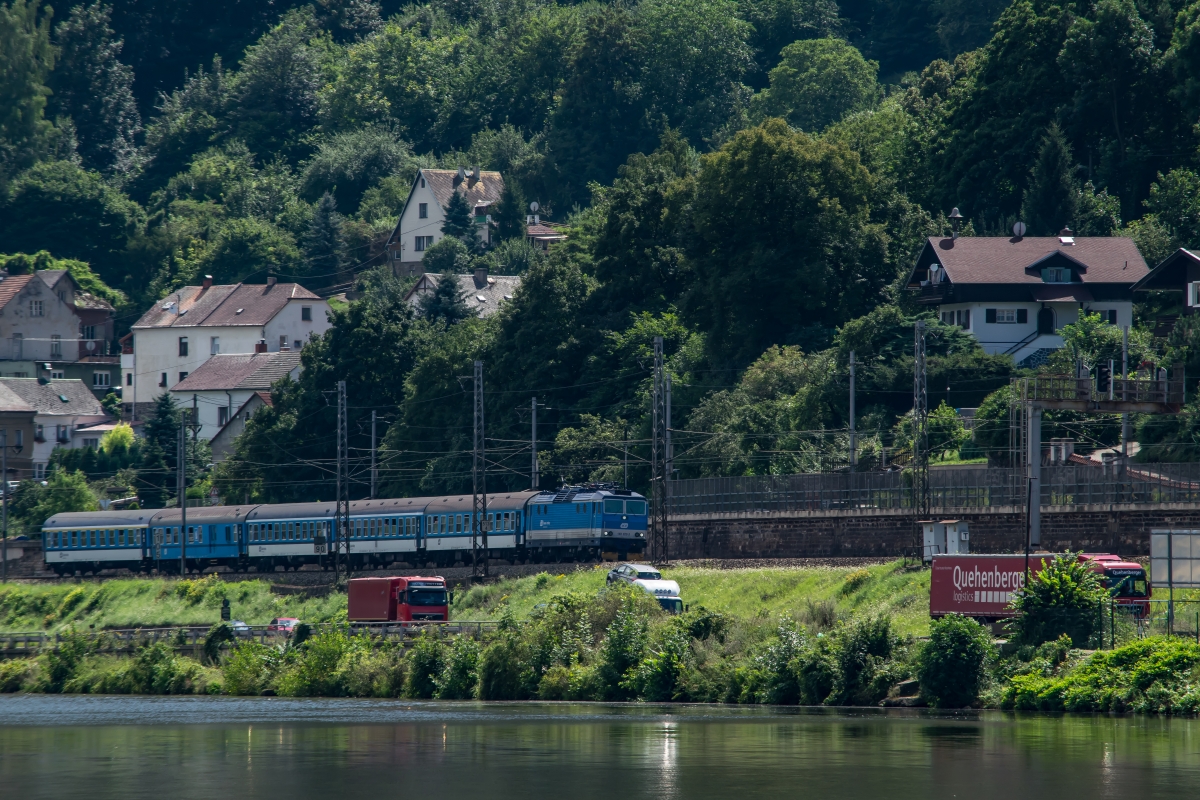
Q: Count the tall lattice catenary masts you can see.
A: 4